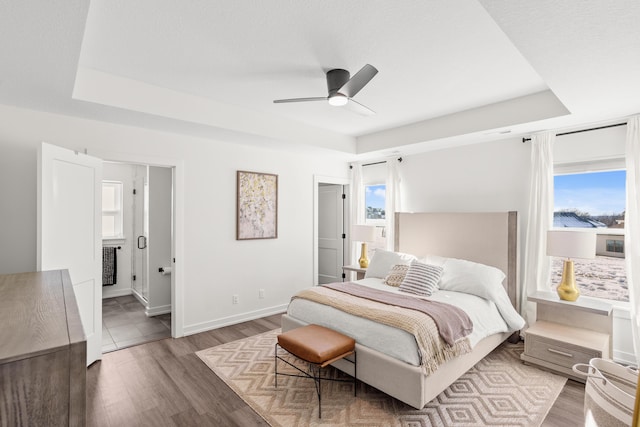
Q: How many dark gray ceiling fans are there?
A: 1